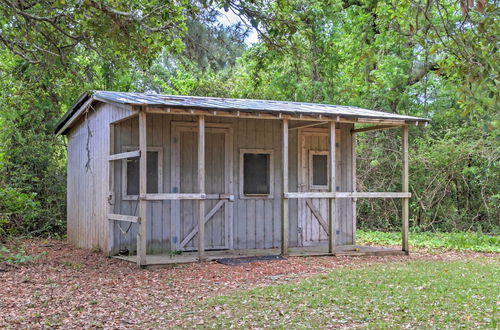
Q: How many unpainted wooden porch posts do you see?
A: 5